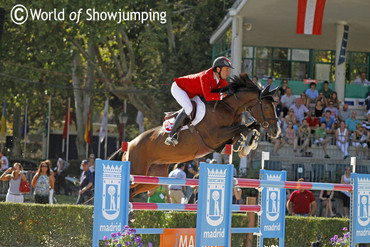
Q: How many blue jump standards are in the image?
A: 4